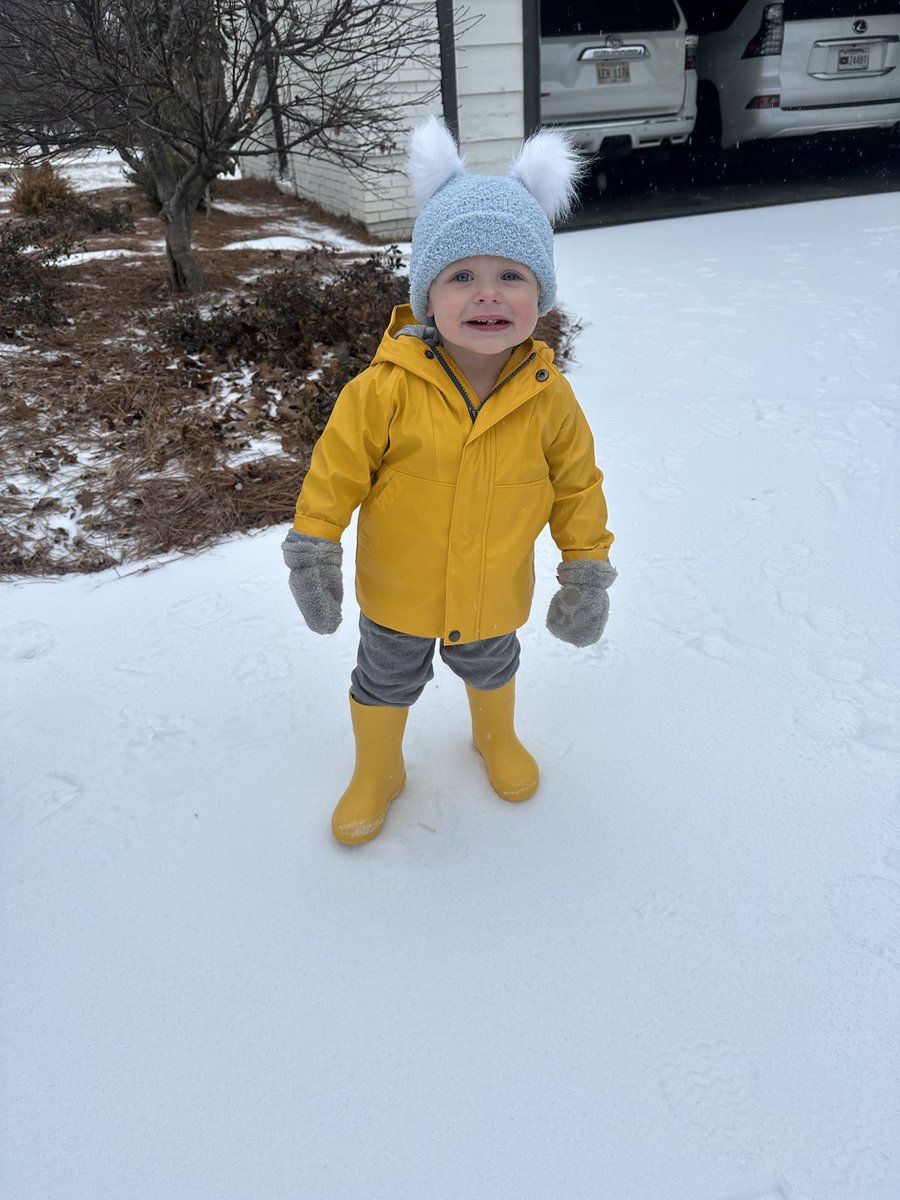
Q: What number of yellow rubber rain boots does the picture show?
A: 2